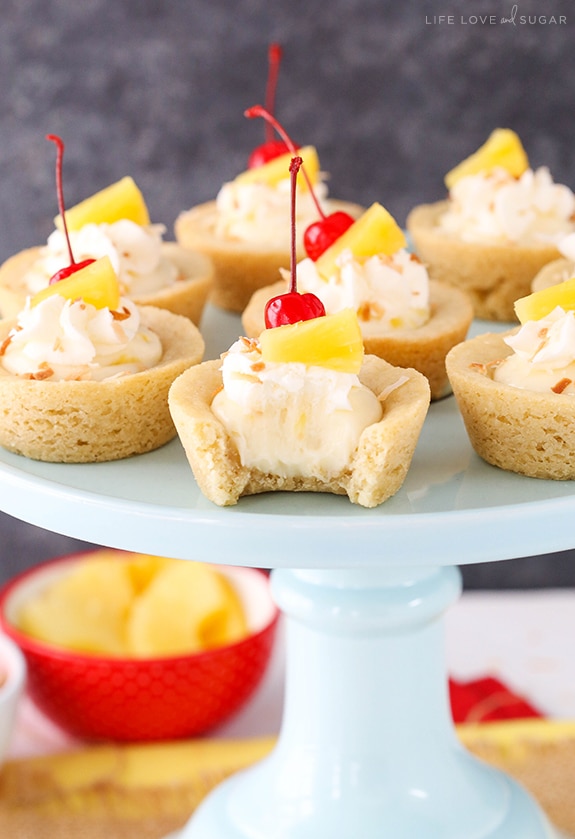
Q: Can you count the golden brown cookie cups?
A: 8